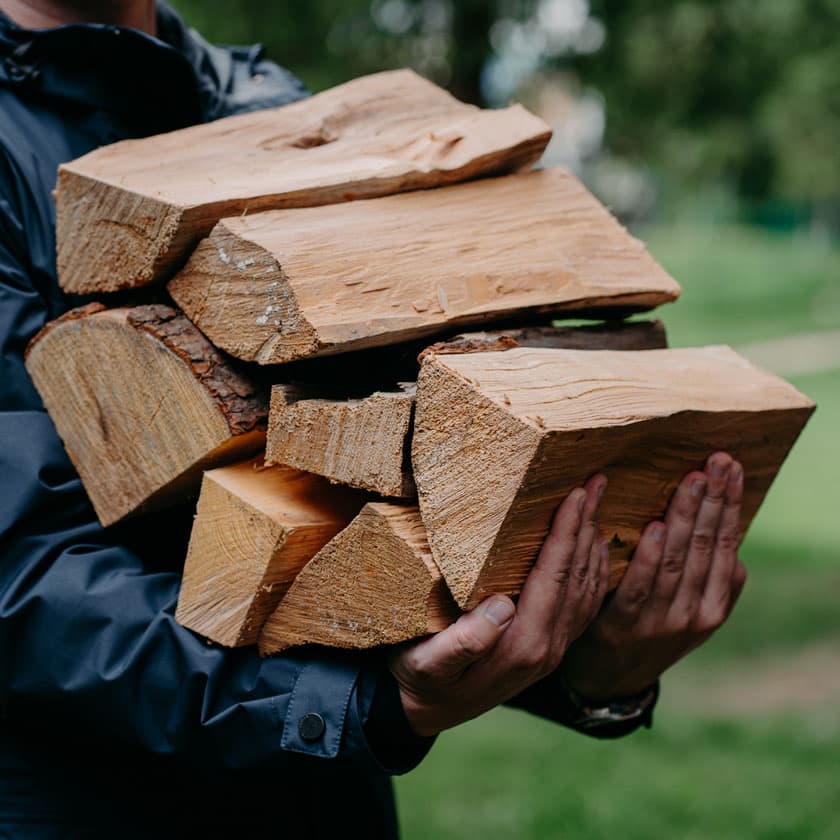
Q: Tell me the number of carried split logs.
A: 7